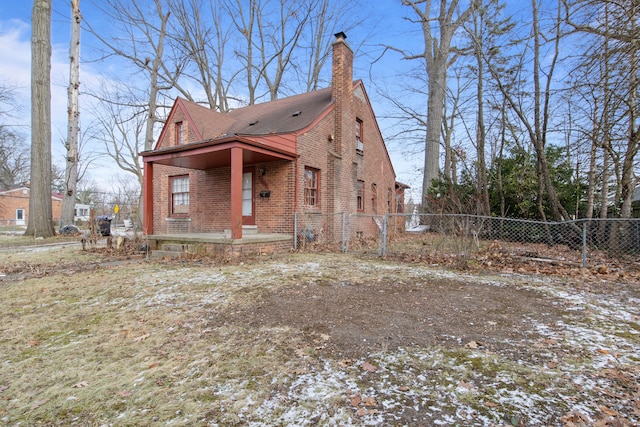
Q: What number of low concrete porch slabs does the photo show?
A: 1